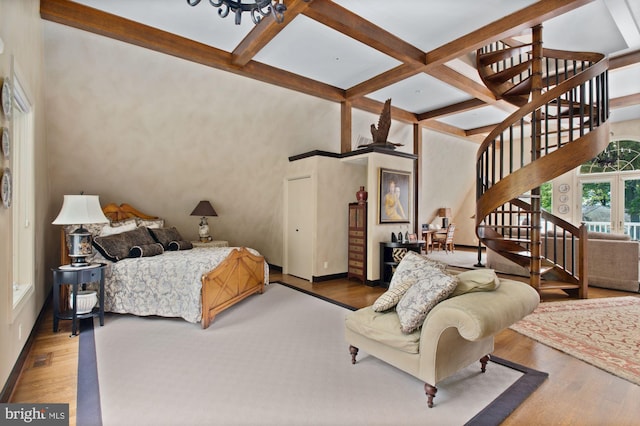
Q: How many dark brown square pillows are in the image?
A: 2